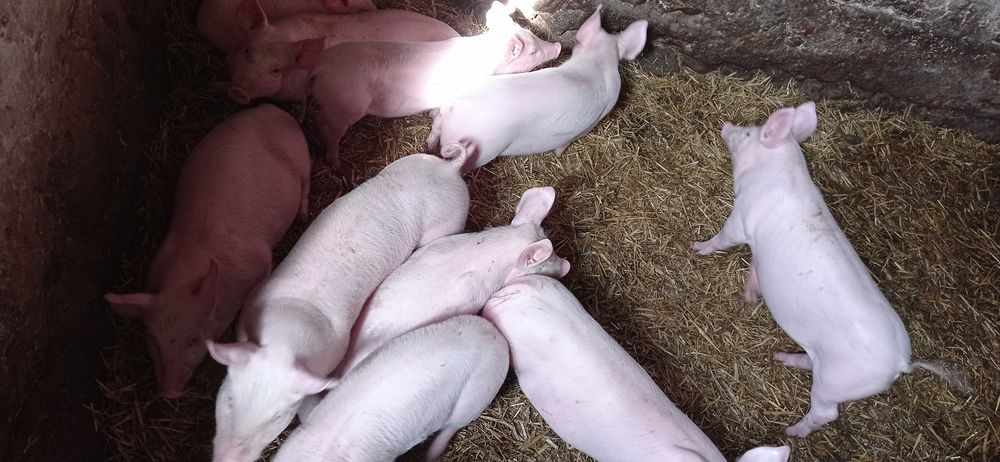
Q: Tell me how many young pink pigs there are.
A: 10